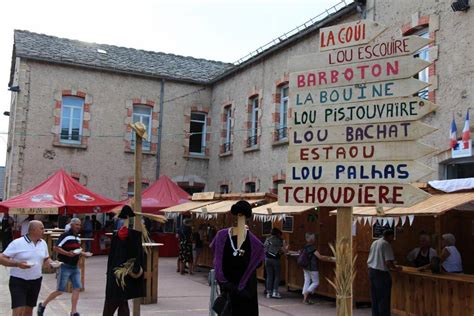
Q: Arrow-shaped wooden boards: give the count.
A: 9